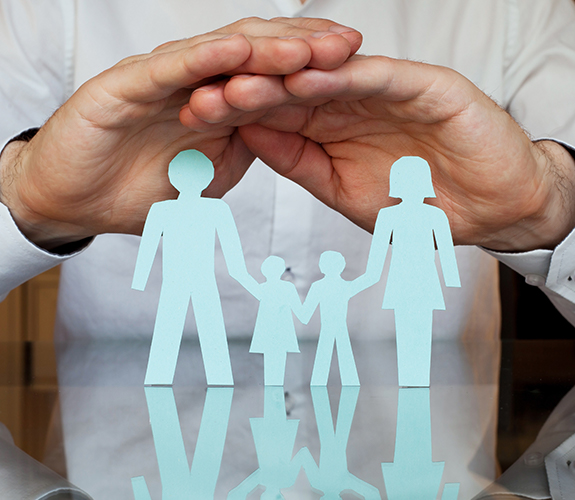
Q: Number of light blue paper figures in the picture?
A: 4